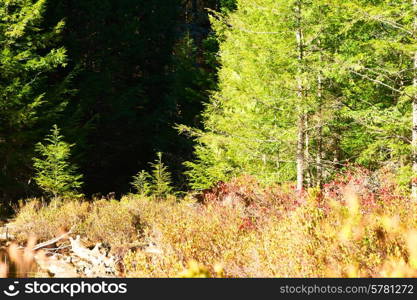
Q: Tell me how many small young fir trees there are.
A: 3